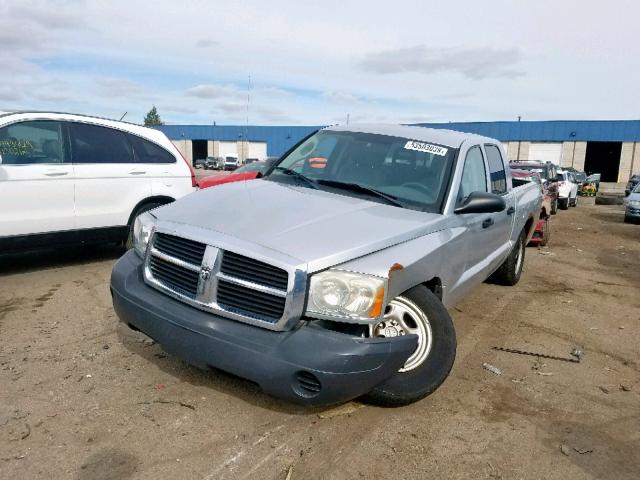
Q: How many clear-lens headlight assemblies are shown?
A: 2